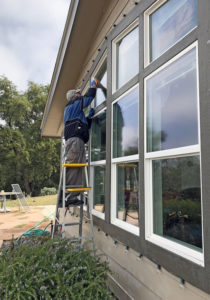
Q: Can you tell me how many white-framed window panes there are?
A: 9